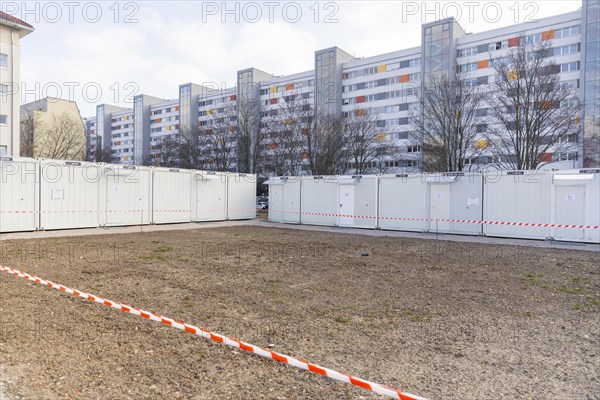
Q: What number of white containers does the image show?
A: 13